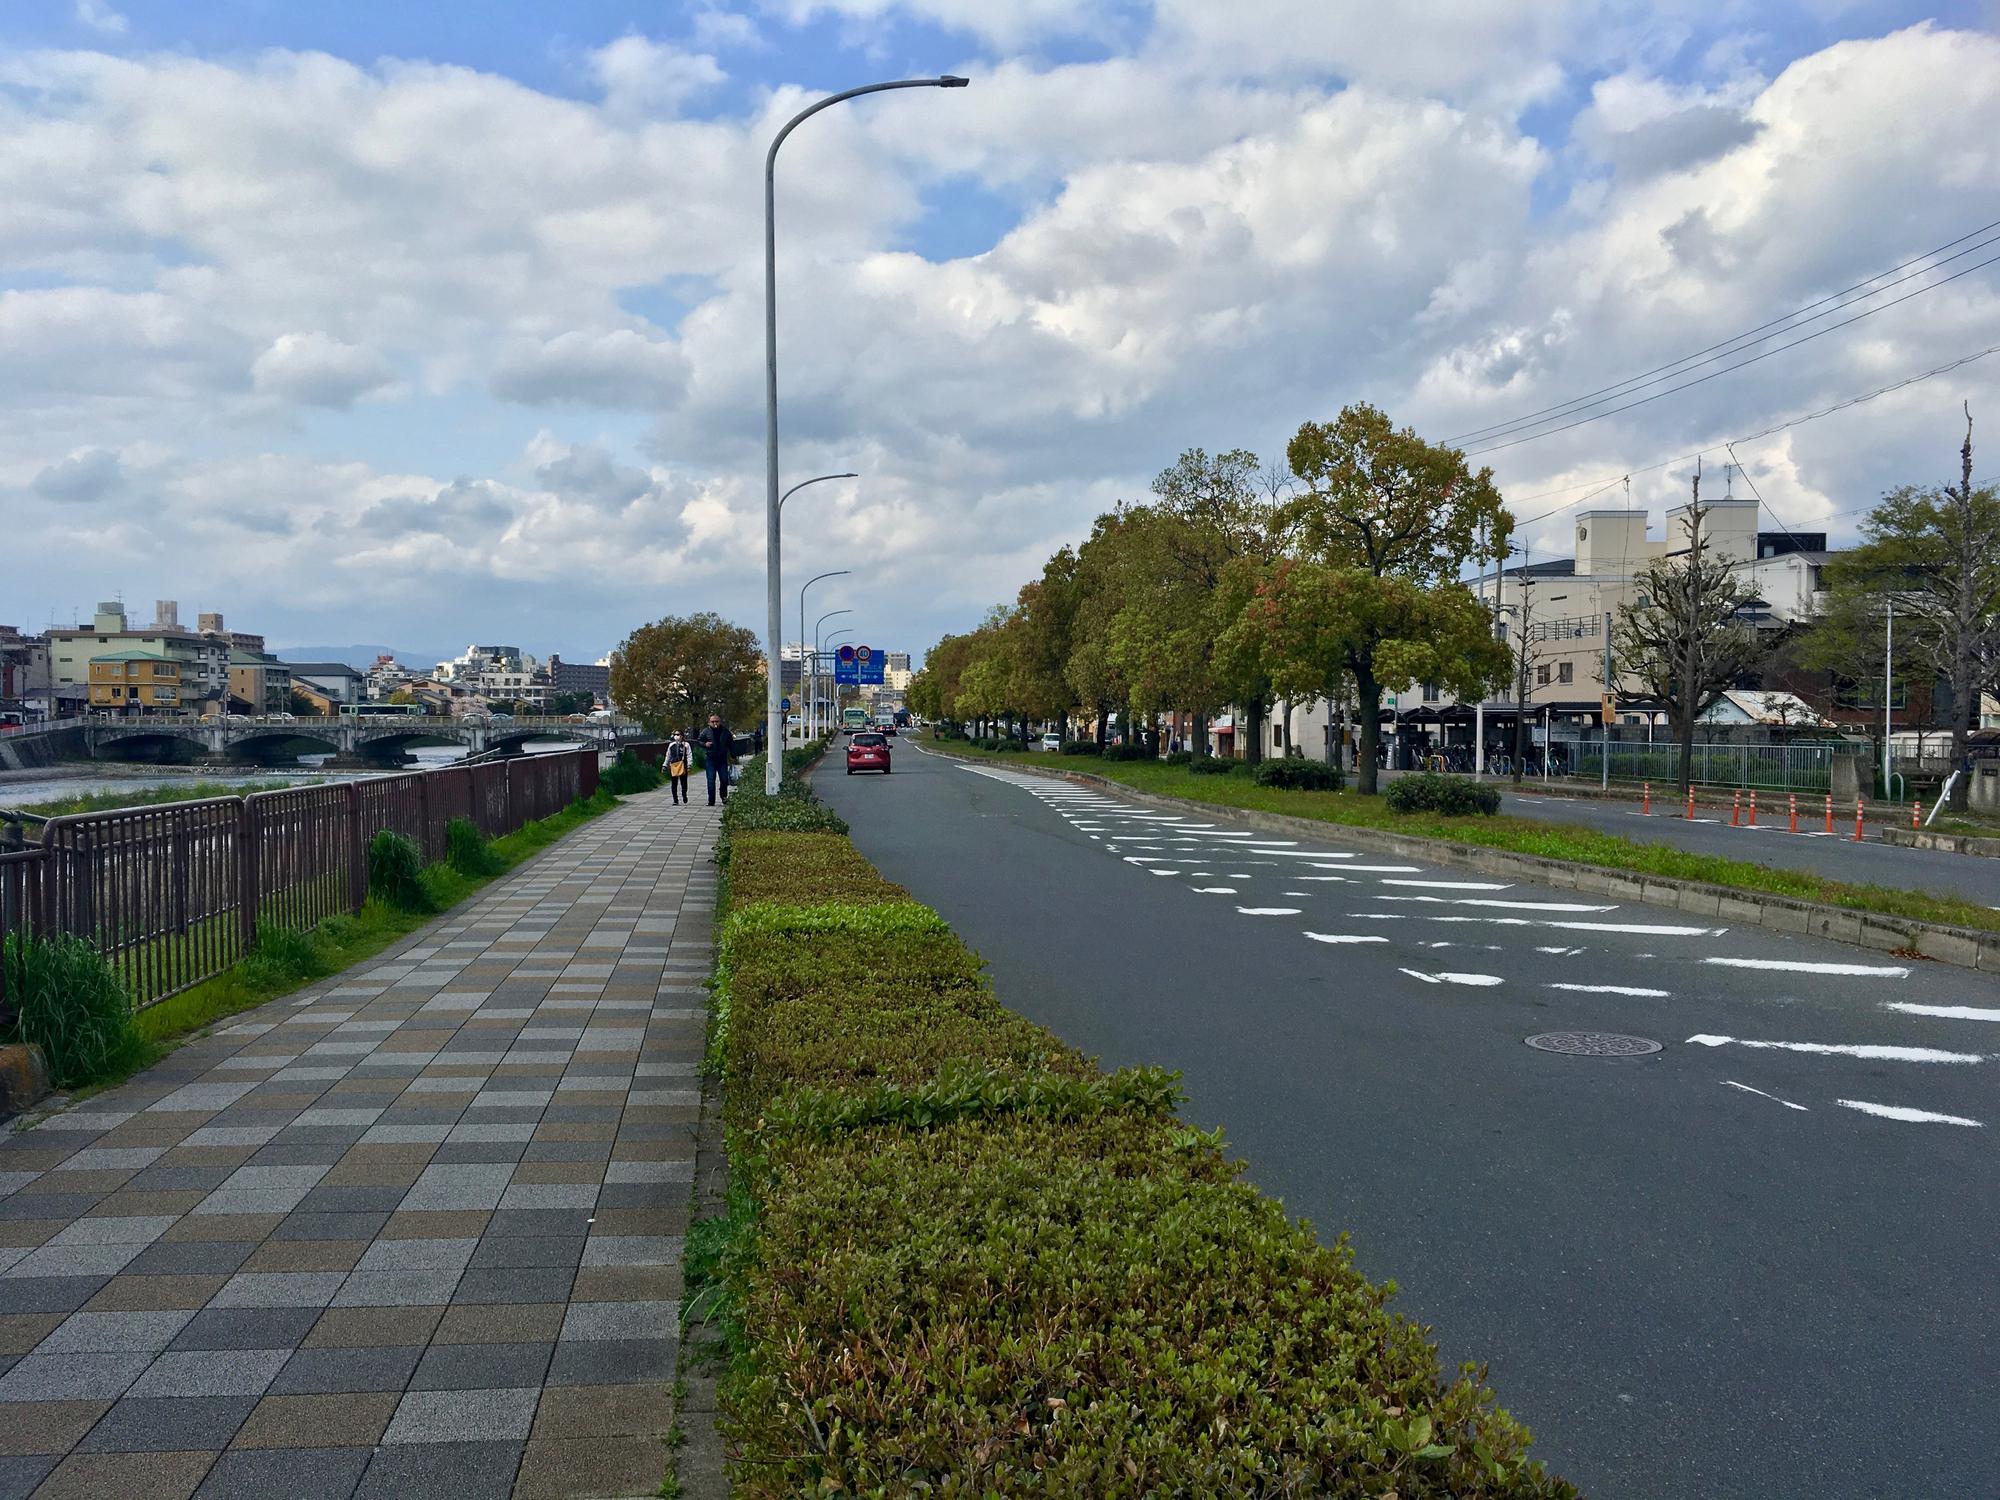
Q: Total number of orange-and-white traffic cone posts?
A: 8